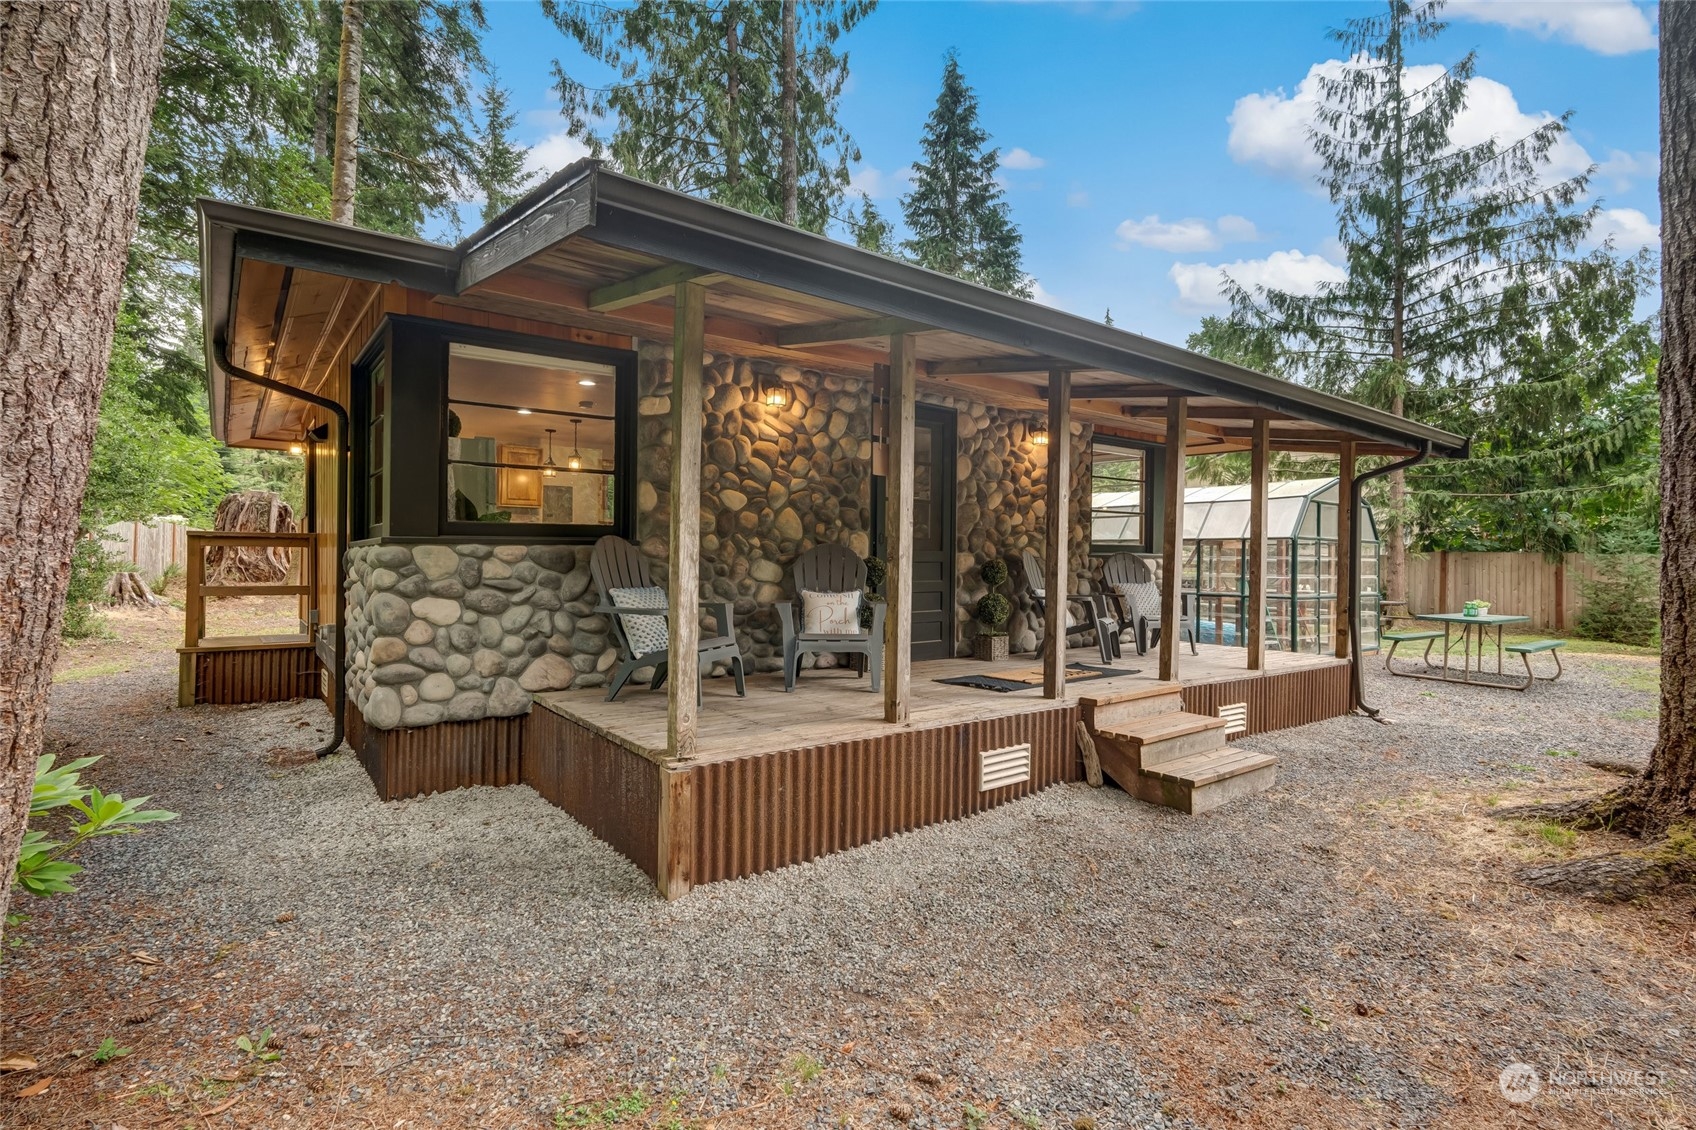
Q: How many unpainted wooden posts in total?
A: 6